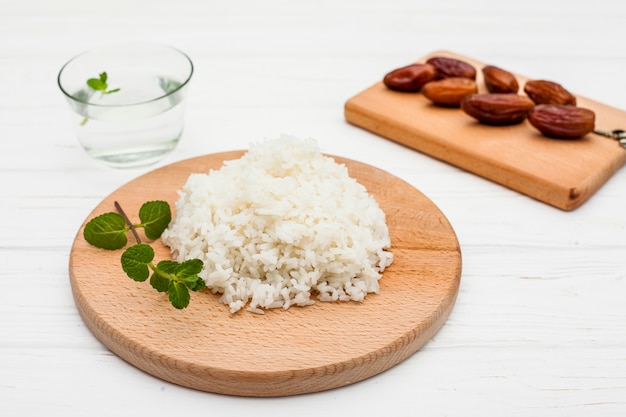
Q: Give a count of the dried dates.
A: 7